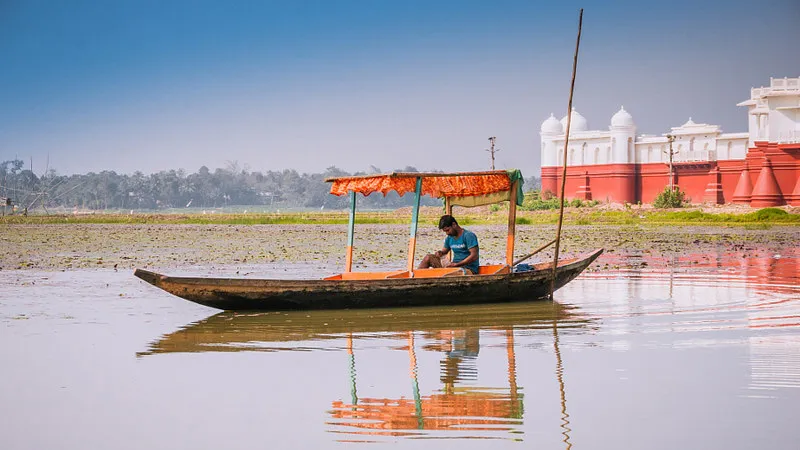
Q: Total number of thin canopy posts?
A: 4